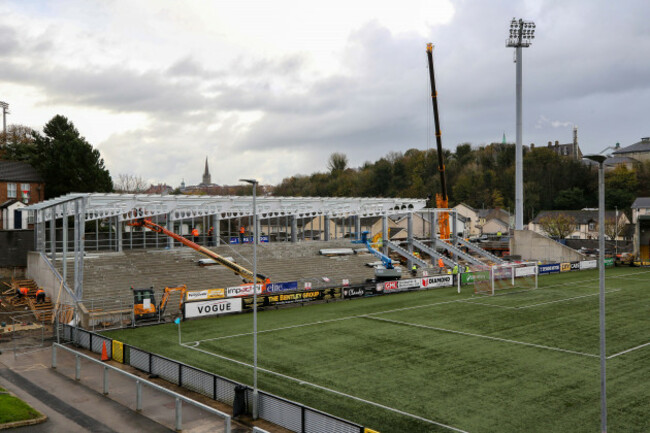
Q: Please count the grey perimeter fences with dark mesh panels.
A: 1